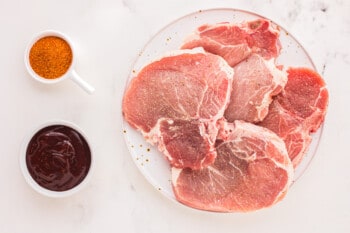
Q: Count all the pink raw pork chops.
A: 5